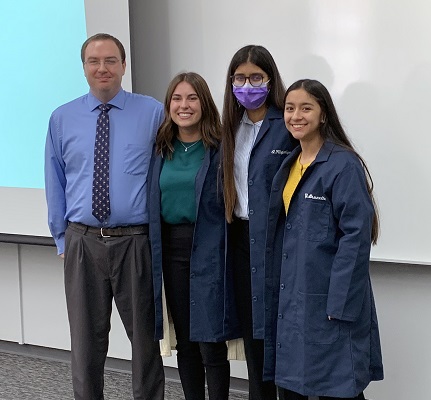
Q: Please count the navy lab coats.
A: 3